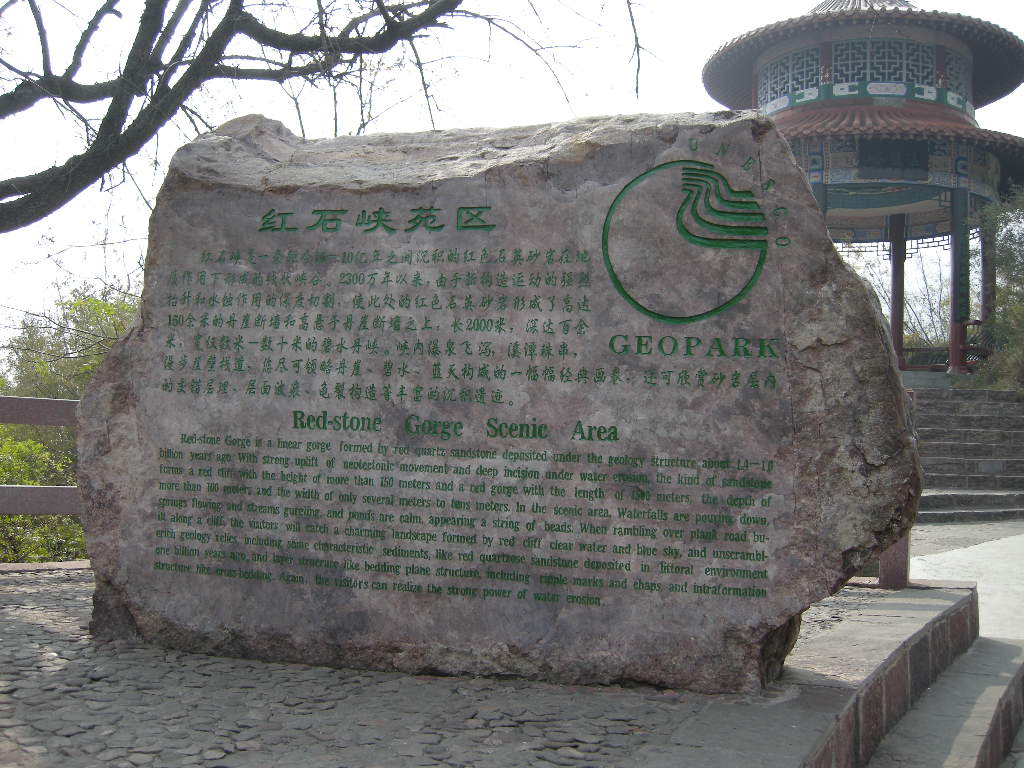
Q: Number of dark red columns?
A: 3